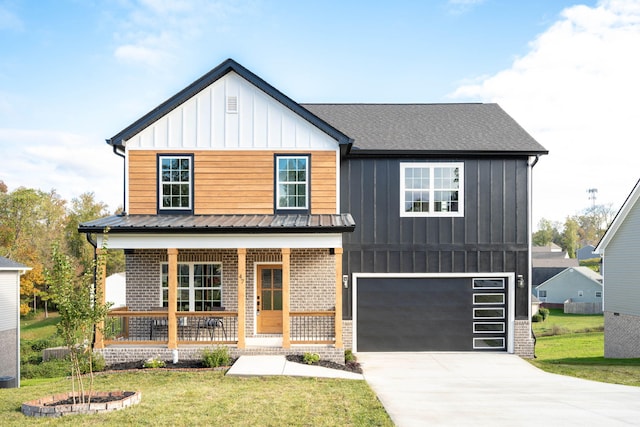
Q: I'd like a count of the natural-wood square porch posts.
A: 5